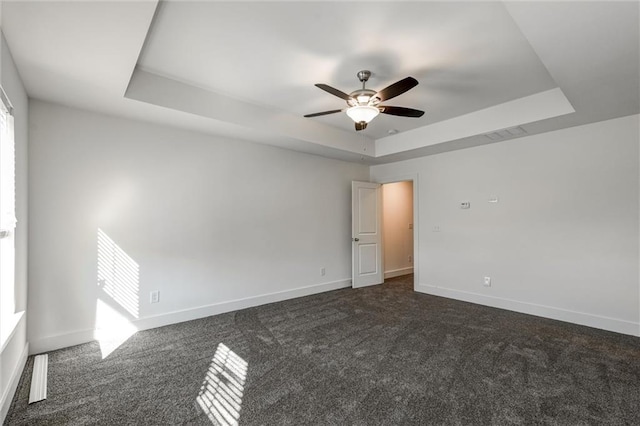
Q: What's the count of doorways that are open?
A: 1